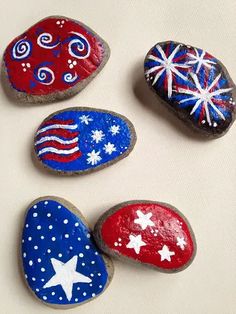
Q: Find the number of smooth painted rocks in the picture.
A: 5